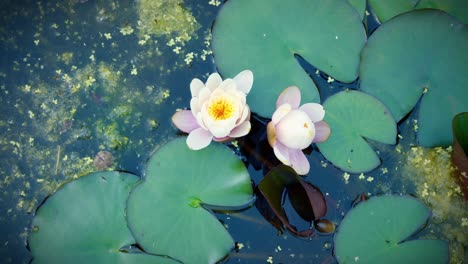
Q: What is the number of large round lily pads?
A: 6